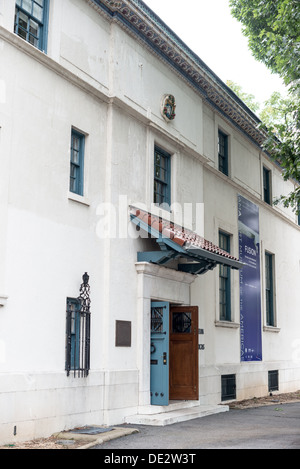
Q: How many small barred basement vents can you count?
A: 2